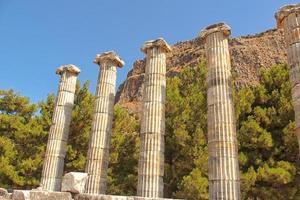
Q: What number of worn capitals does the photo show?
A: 5